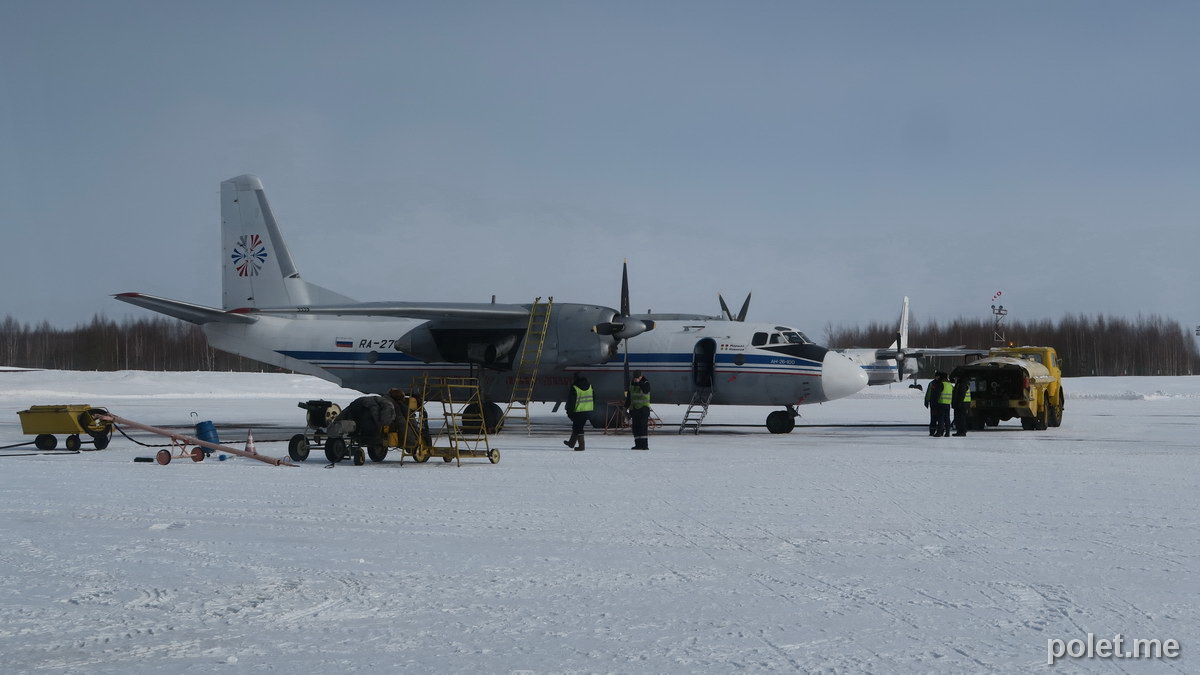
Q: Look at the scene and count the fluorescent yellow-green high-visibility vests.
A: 4